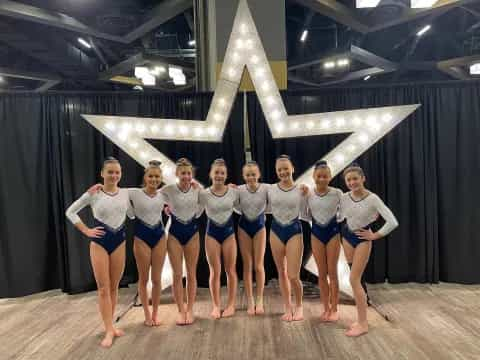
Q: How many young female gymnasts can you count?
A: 8